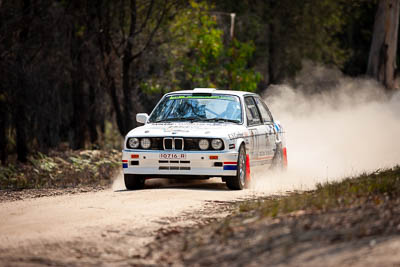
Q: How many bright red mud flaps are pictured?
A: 2